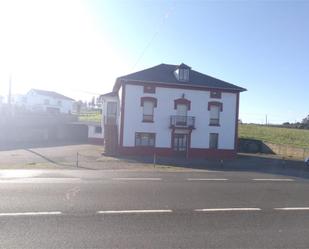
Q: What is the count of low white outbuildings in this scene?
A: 1